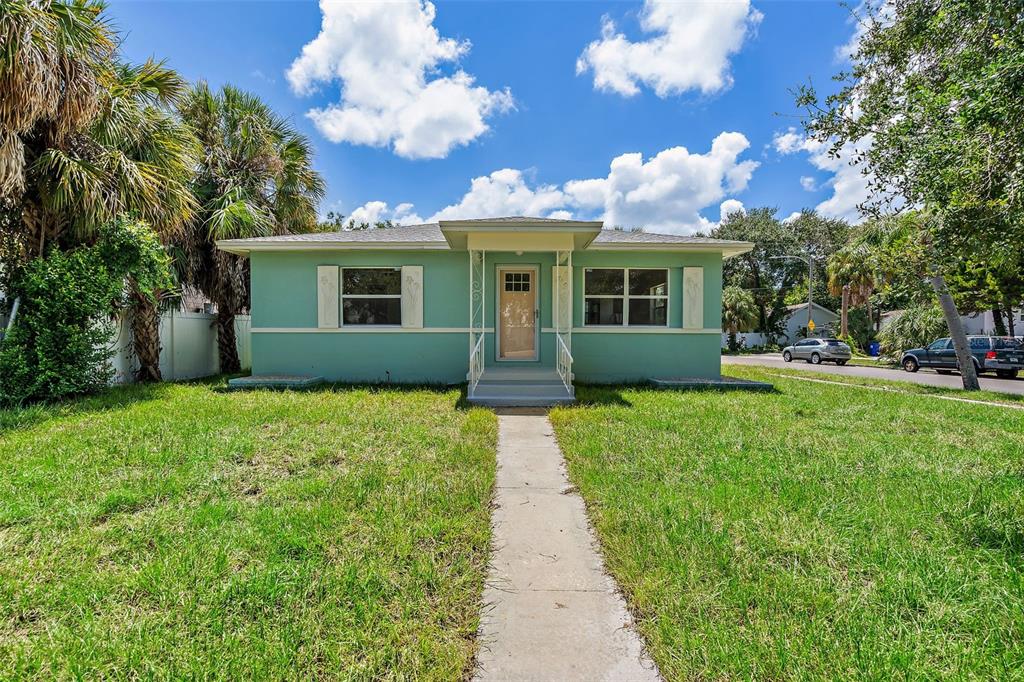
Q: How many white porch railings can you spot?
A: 2